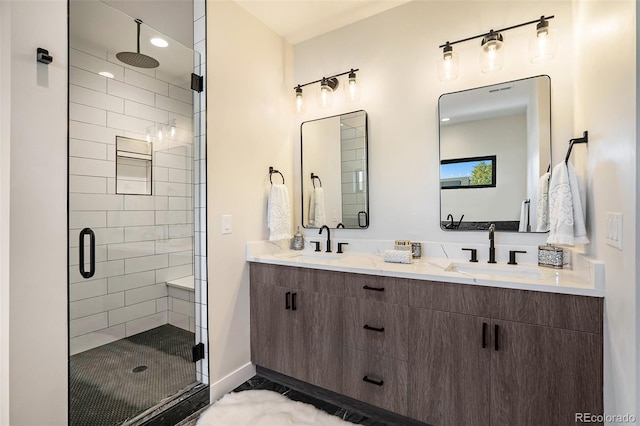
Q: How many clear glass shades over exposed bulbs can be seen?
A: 6